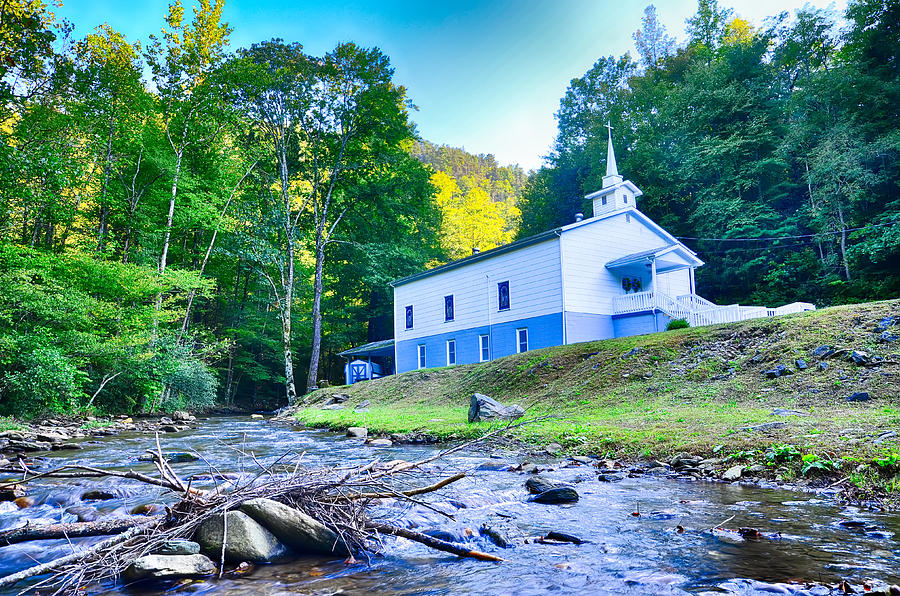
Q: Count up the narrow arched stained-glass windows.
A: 3